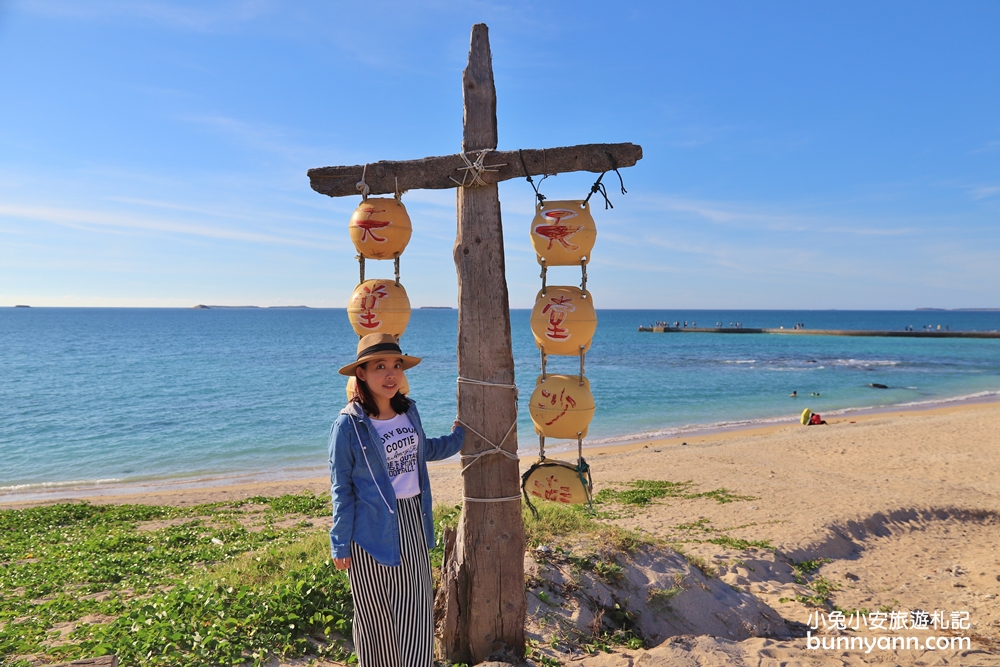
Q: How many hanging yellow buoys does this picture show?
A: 7